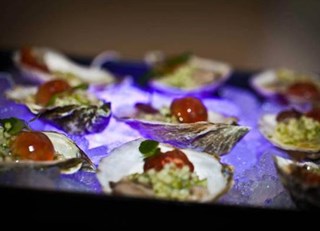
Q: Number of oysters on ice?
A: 9